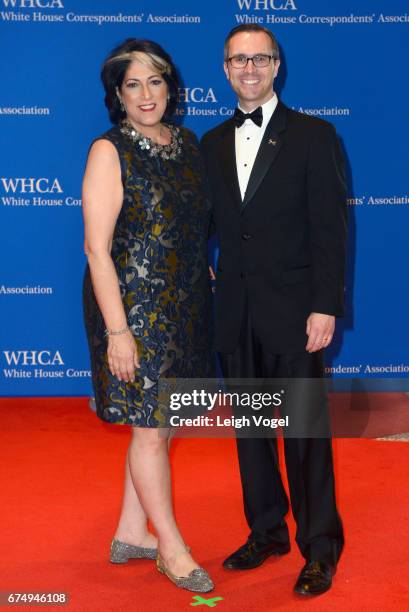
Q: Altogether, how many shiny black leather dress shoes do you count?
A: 2